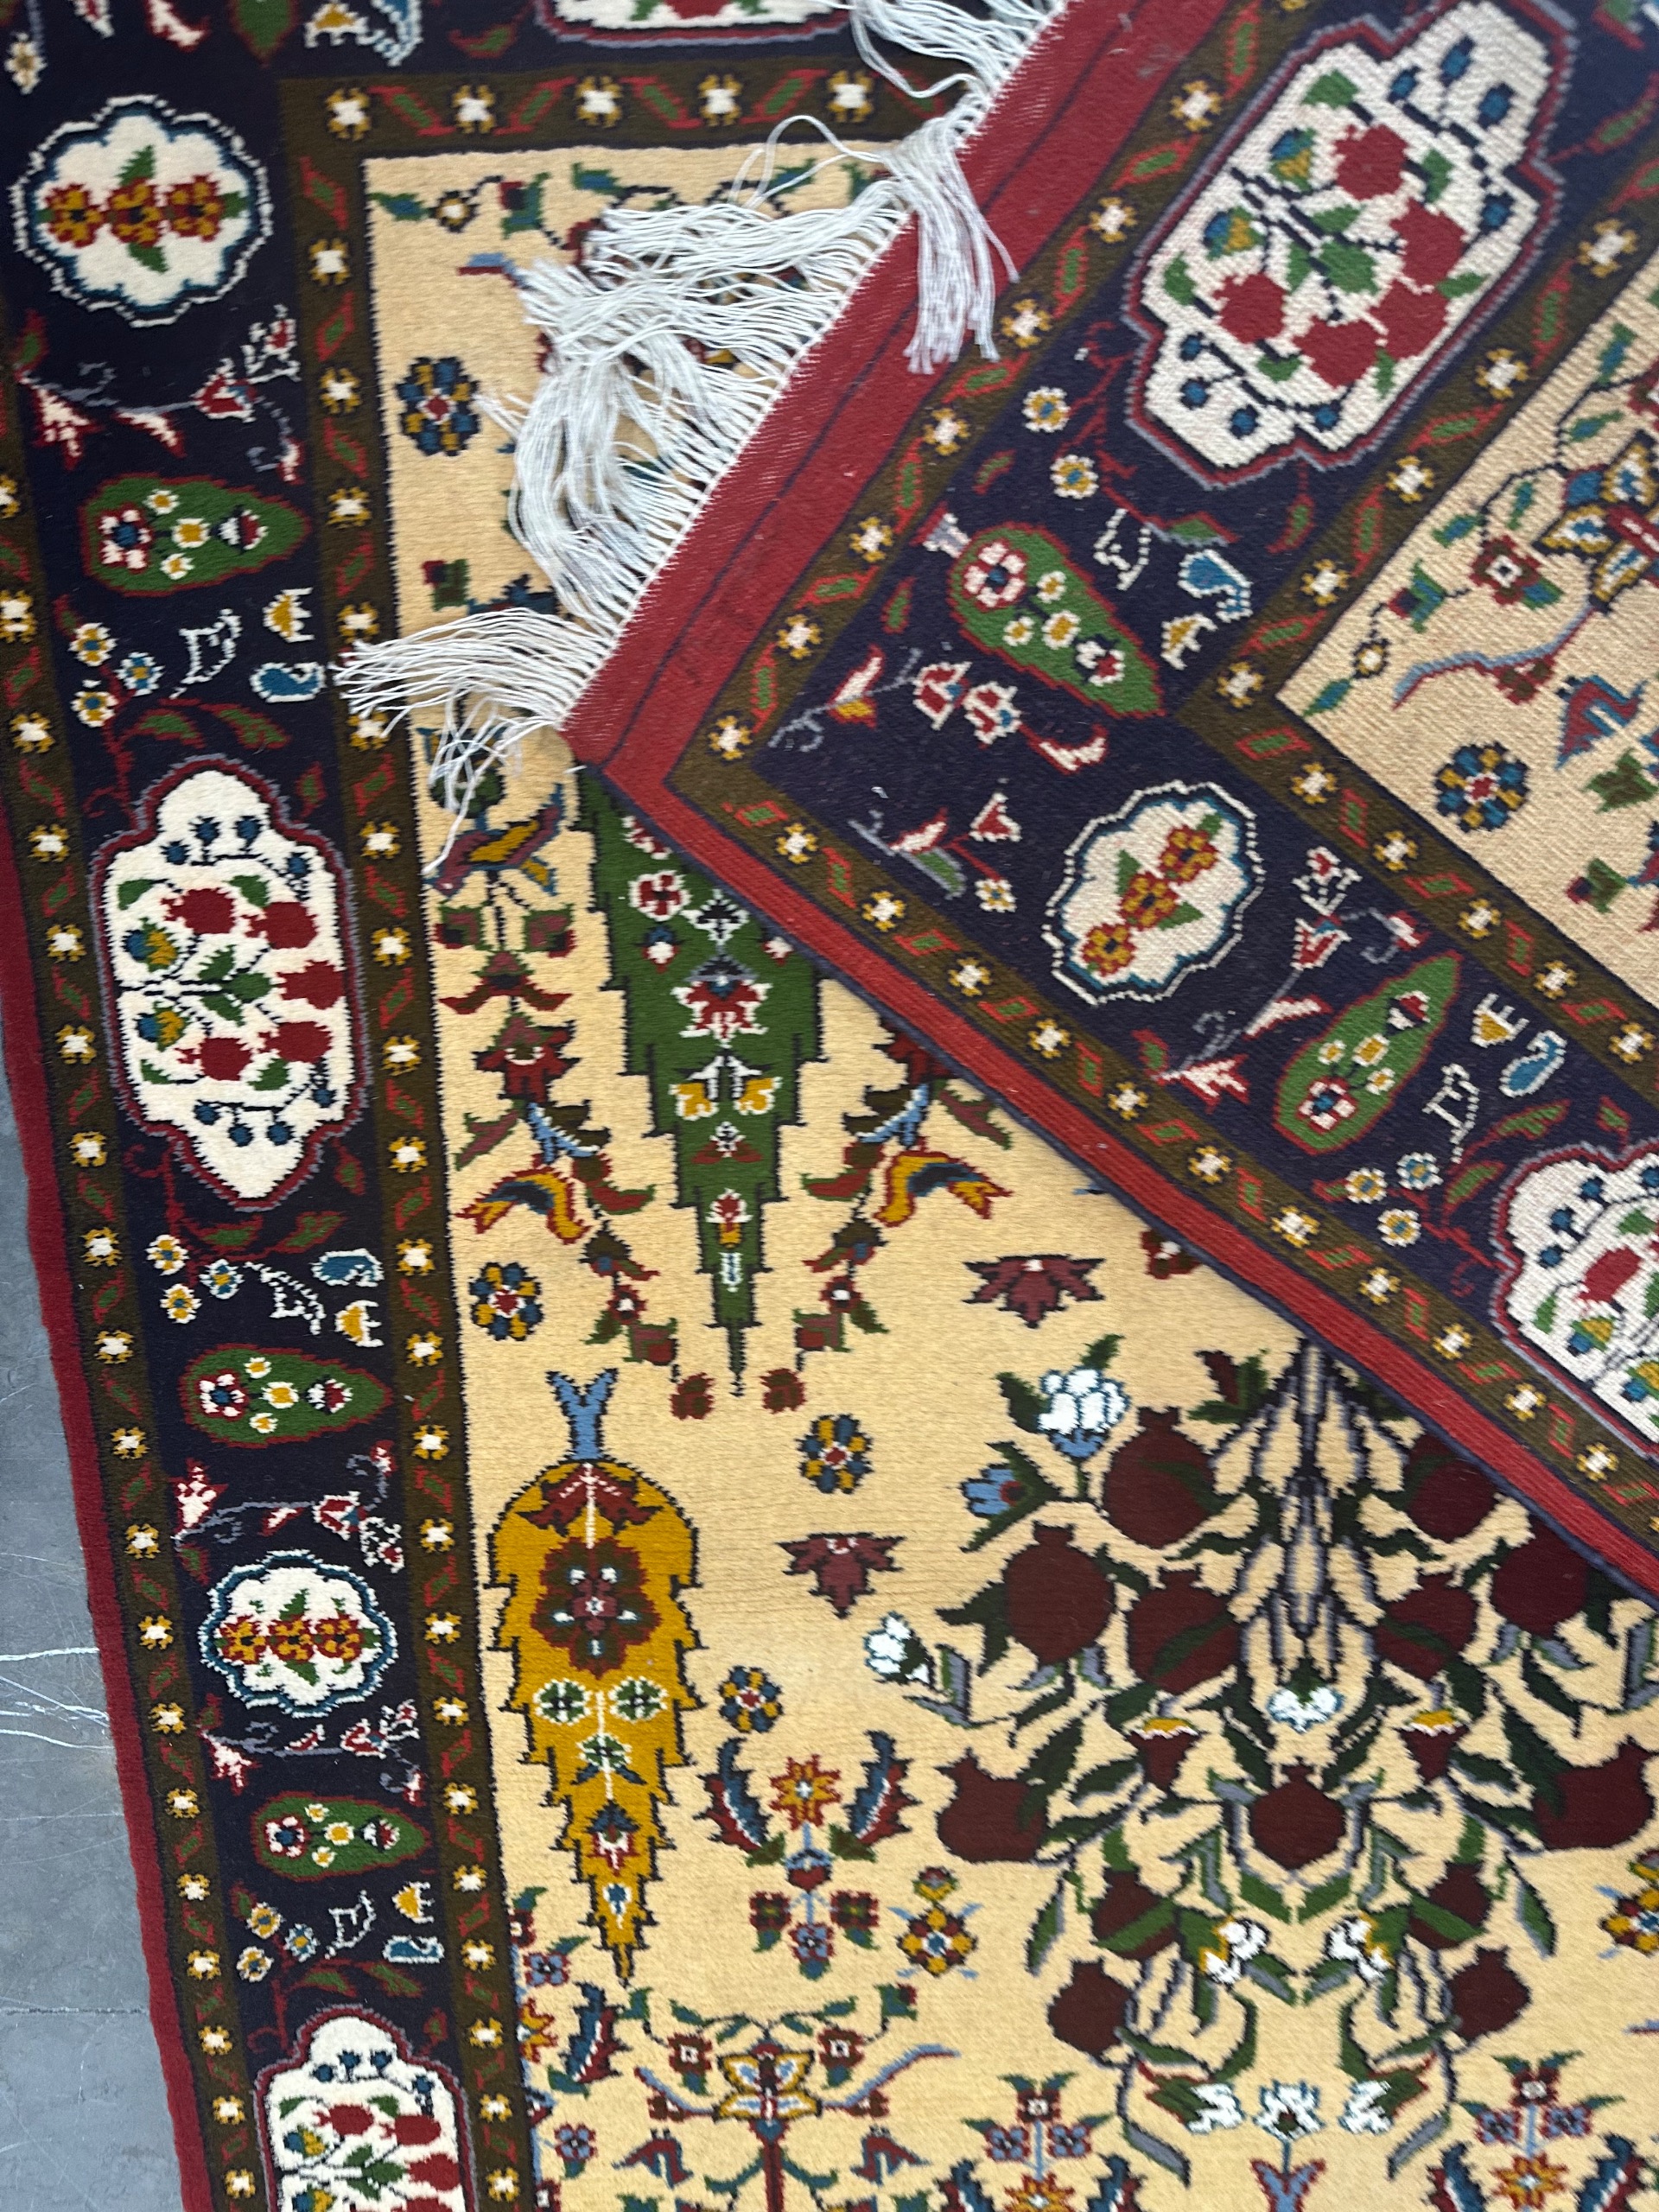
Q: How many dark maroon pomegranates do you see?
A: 13